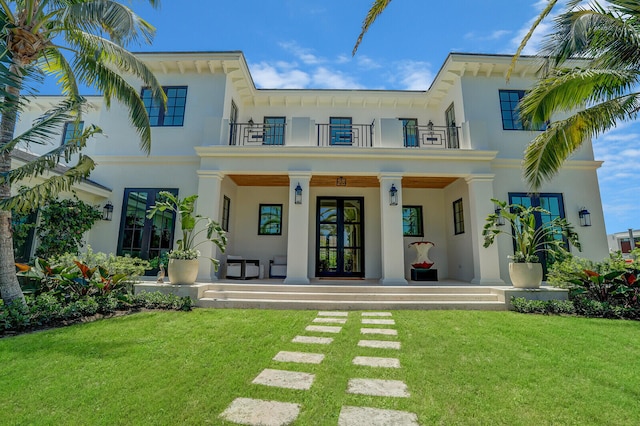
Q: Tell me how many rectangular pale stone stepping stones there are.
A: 14